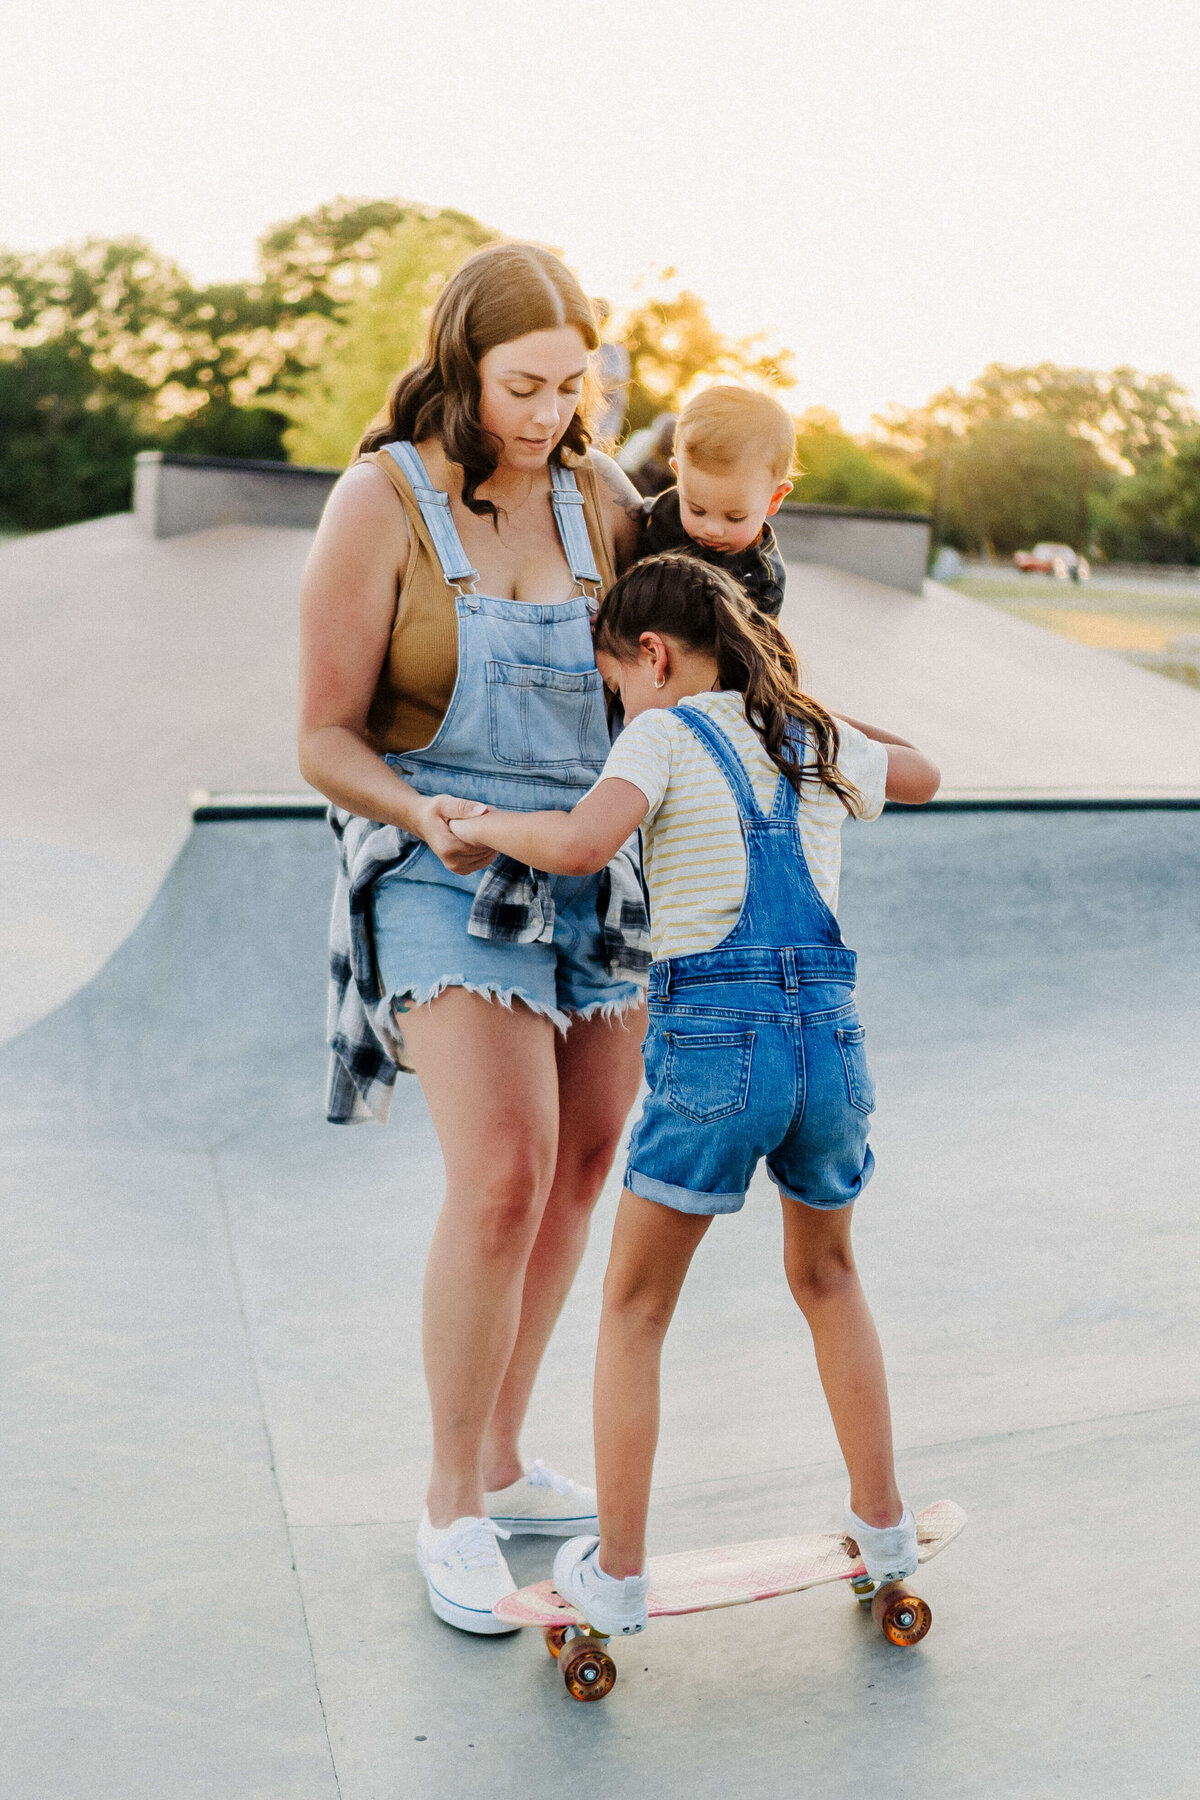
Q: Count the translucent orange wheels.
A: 3